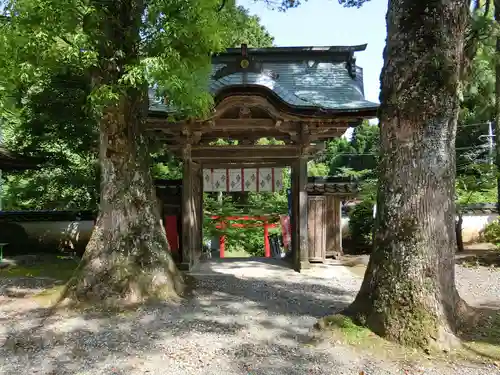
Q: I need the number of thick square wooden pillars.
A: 2